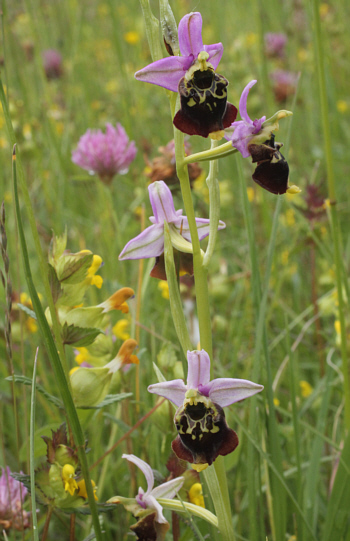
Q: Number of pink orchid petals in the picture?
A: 15